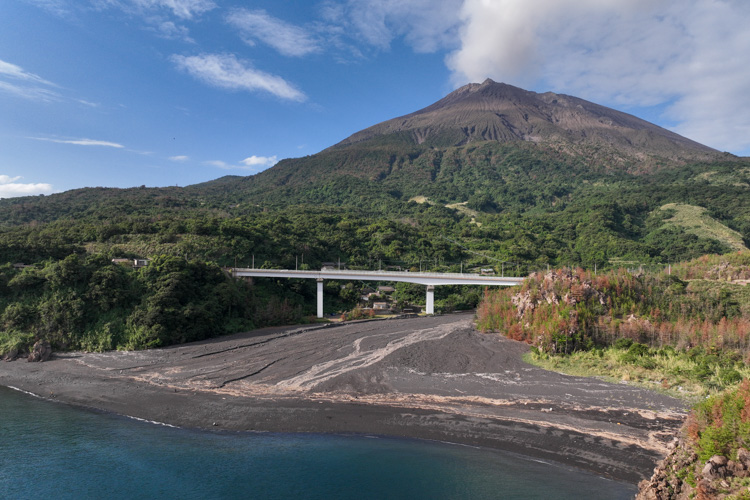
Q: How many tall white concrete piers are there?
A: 2